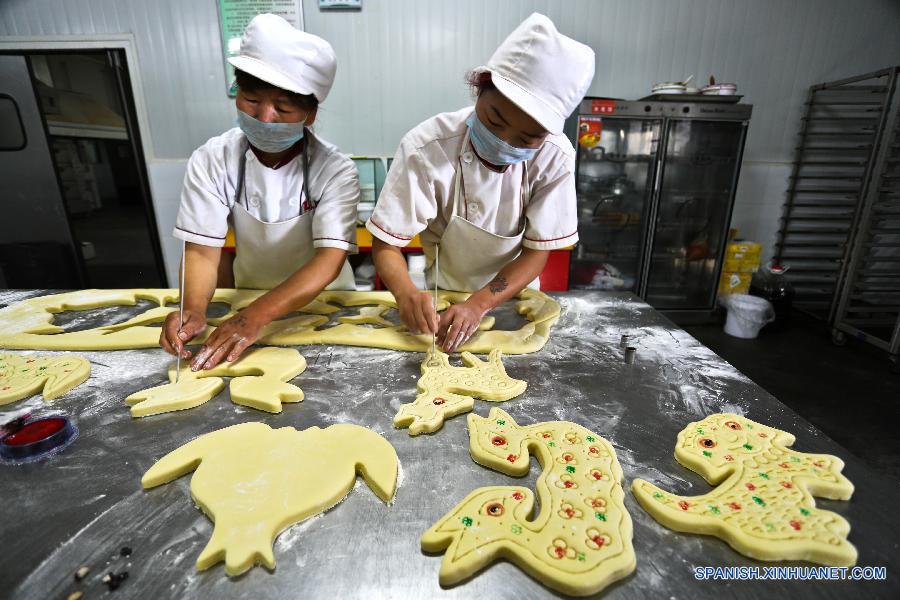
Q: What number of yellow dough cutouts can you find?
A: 6